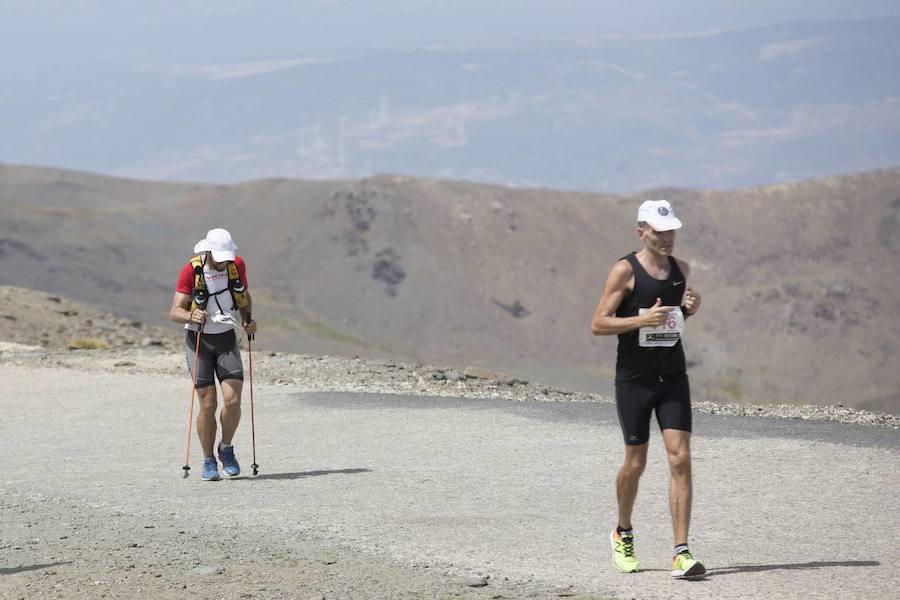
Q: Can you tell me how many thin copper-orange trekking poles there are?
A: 2